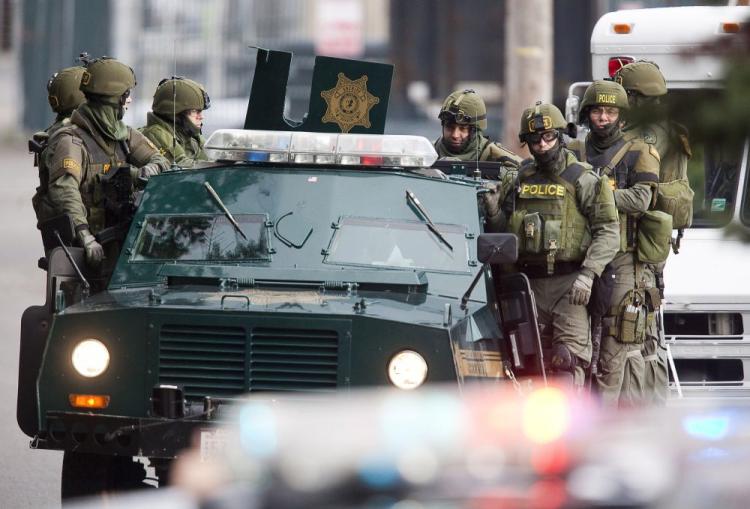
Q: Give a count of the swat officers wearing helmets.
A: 7